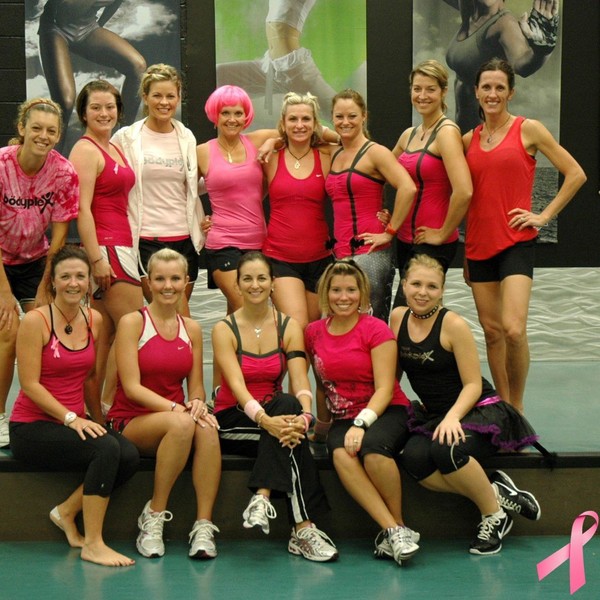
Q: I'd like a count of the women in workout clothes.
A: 13